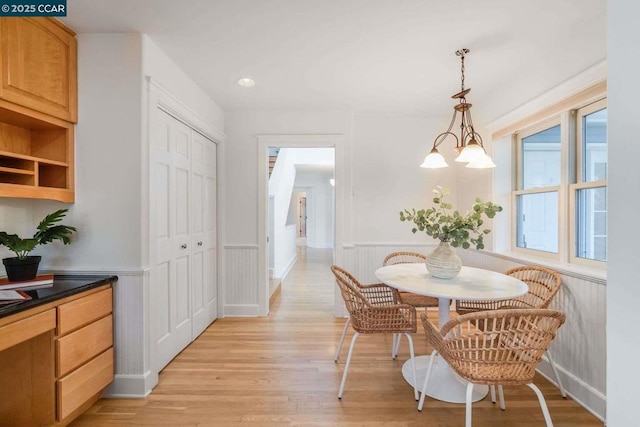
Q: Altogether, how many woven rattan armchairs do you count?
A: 4